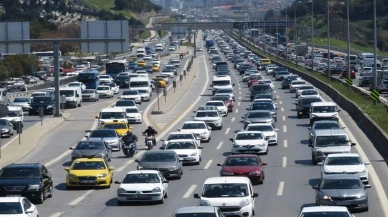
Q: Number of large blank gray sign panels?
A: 2